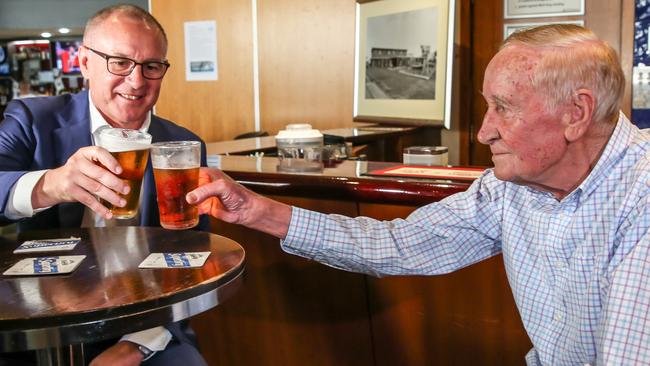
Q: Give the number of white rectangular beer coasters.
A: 3